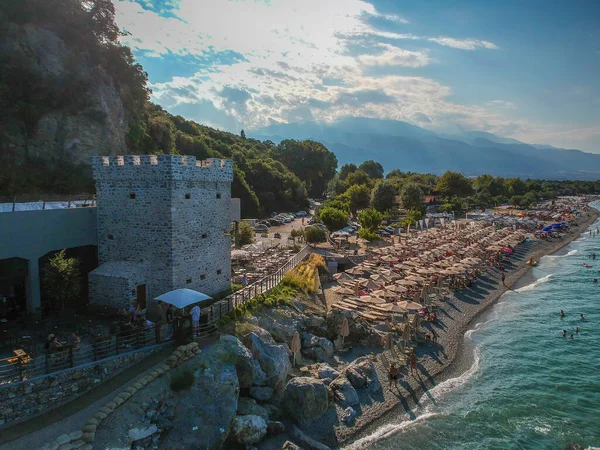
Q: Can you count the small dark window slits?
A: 8